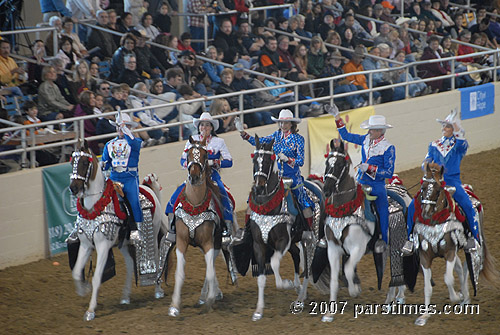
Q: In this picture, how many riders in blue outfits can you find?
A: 5